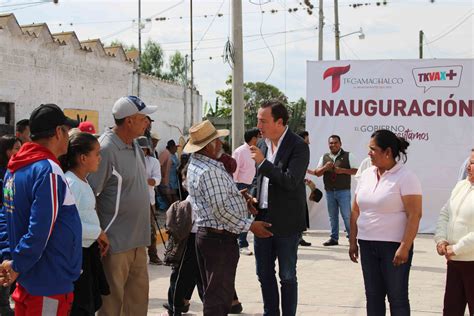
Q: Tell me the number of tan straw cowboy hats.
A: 1